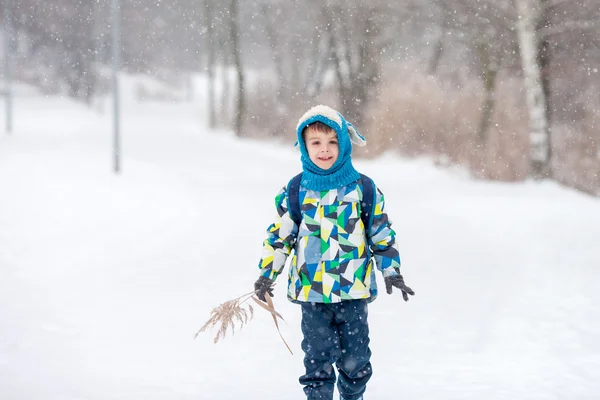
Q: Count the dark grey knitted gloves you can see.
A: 2